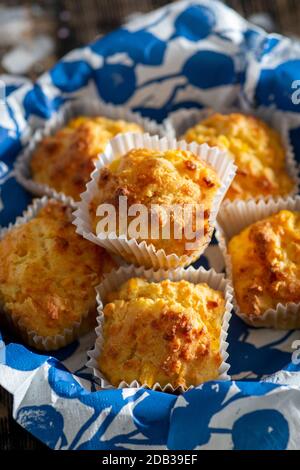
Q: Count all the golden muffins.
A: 6